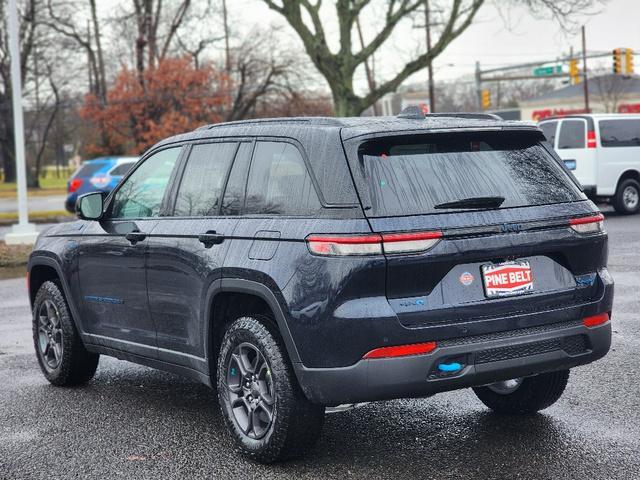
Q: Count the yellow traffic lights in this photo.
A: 4